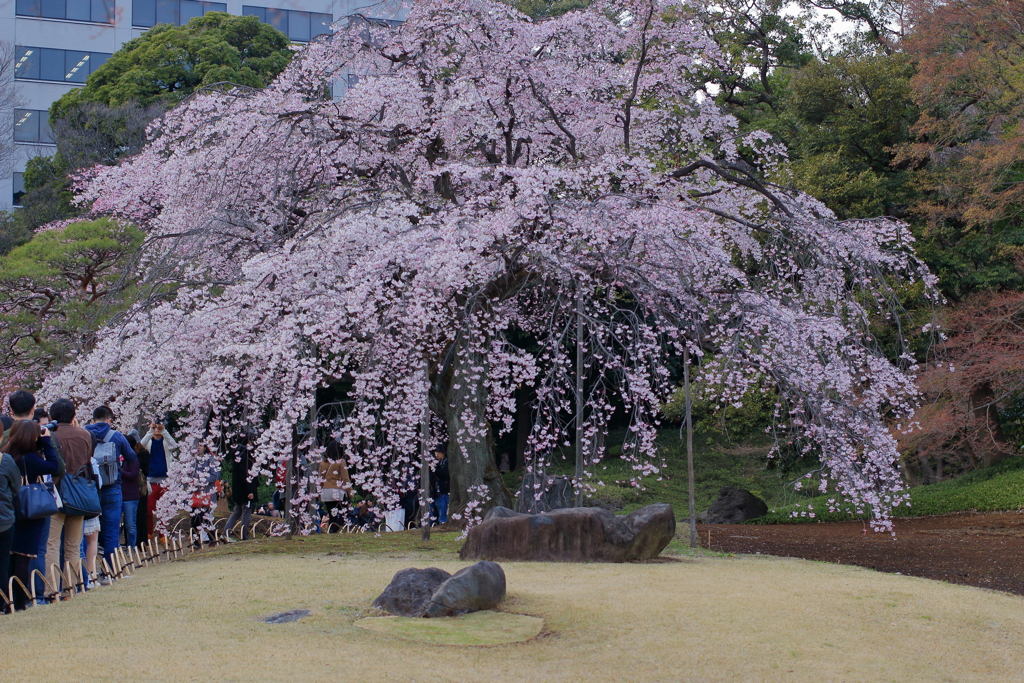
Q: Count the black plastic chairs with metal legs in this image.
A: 0